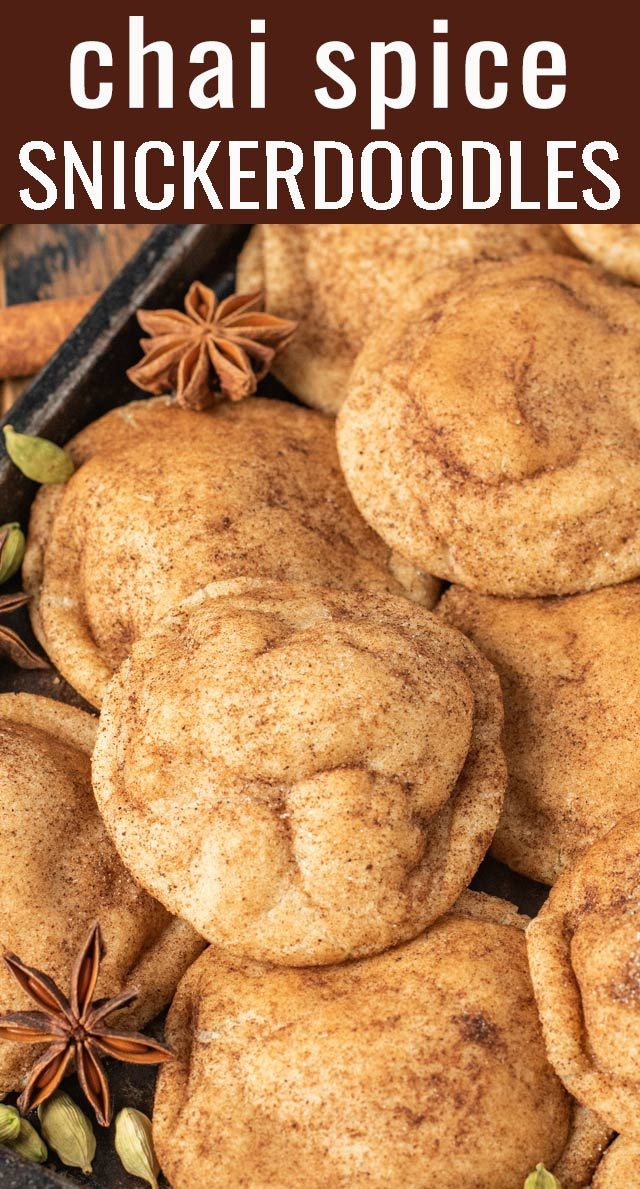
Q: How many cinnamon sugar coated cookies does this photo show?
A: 10